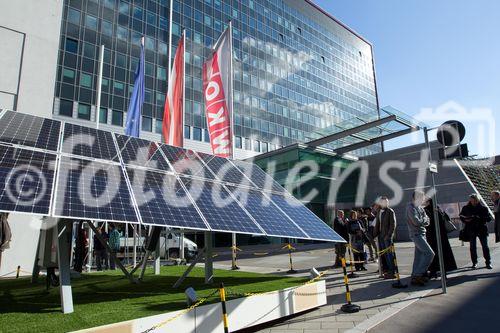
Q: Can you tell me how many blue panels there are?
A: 12